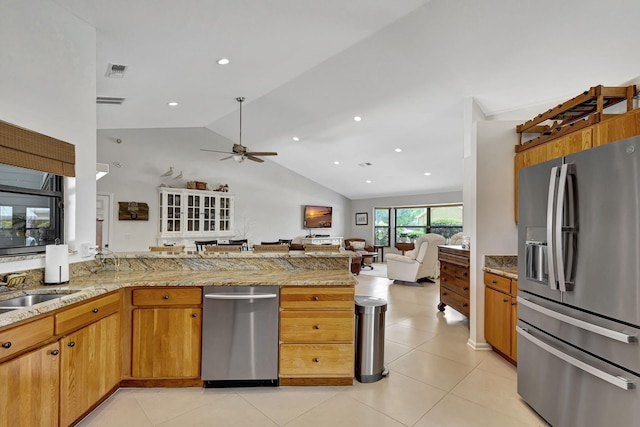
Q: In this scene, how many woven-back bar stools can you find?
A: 4